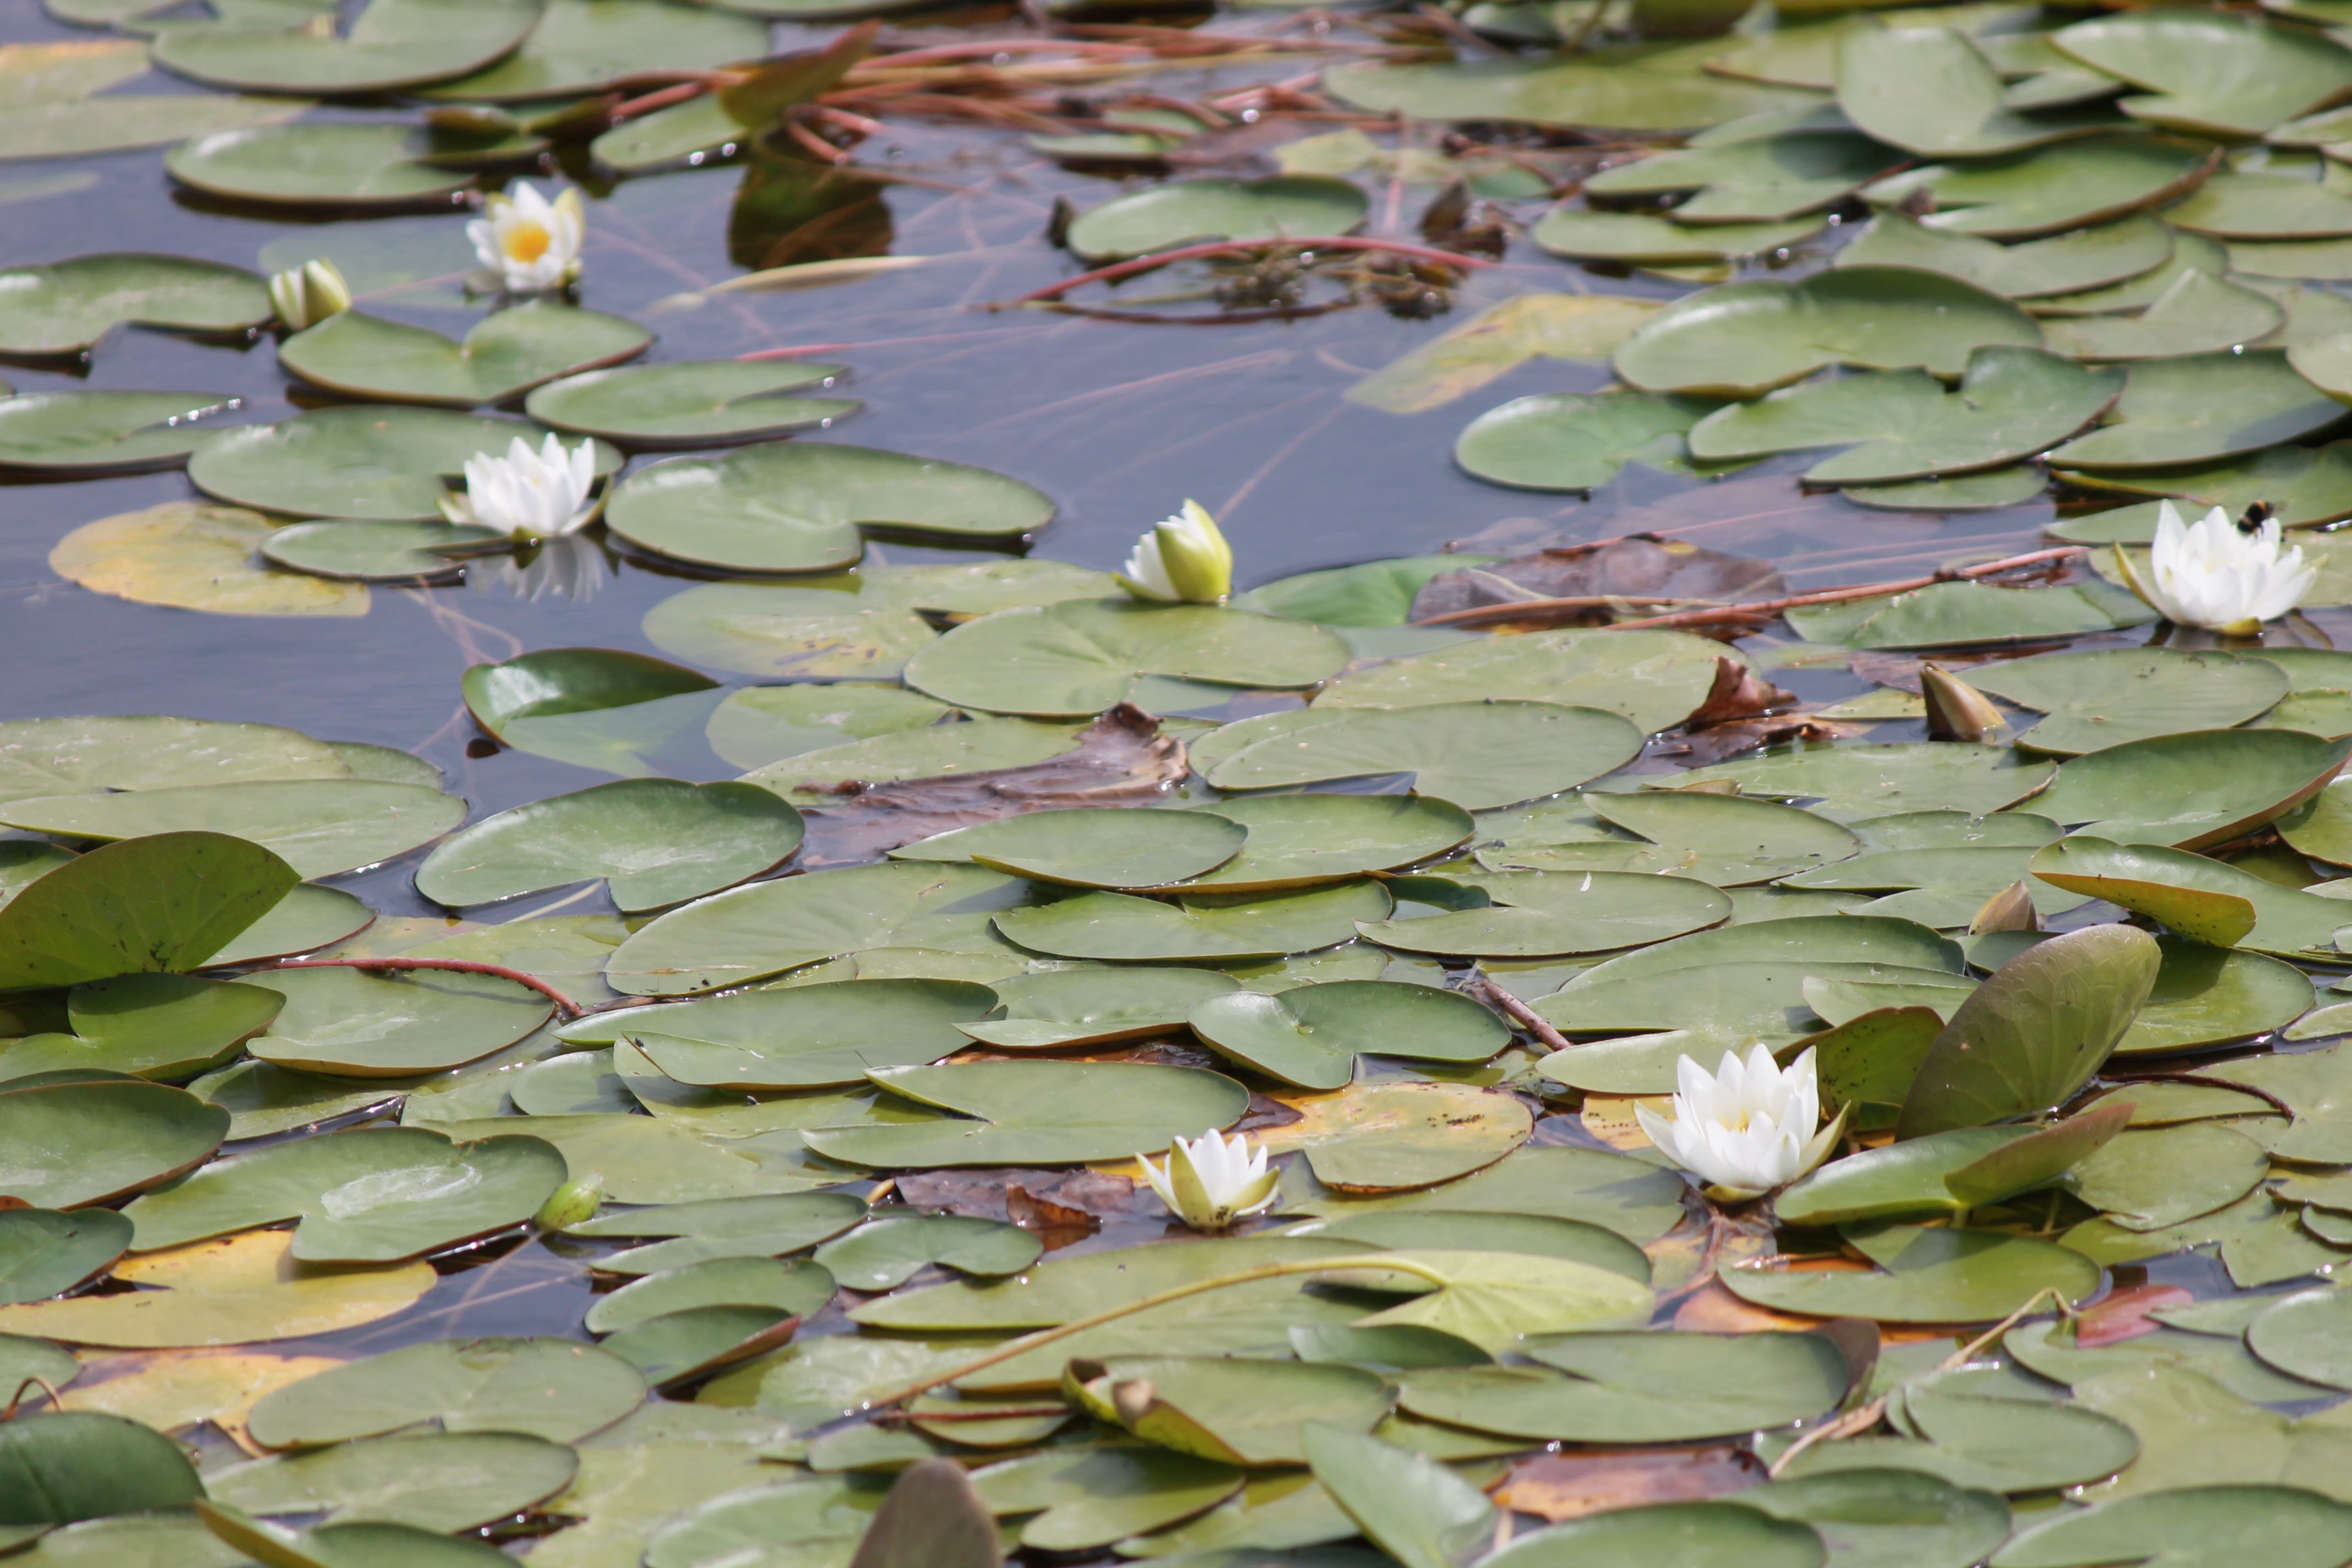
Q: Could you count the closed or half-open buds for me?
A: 5